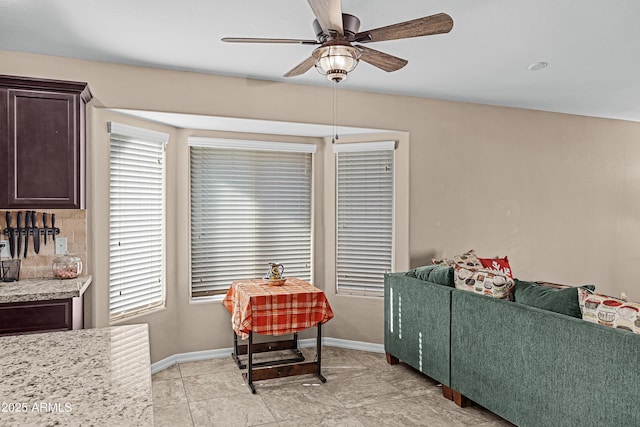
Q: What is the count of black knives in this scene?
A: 6